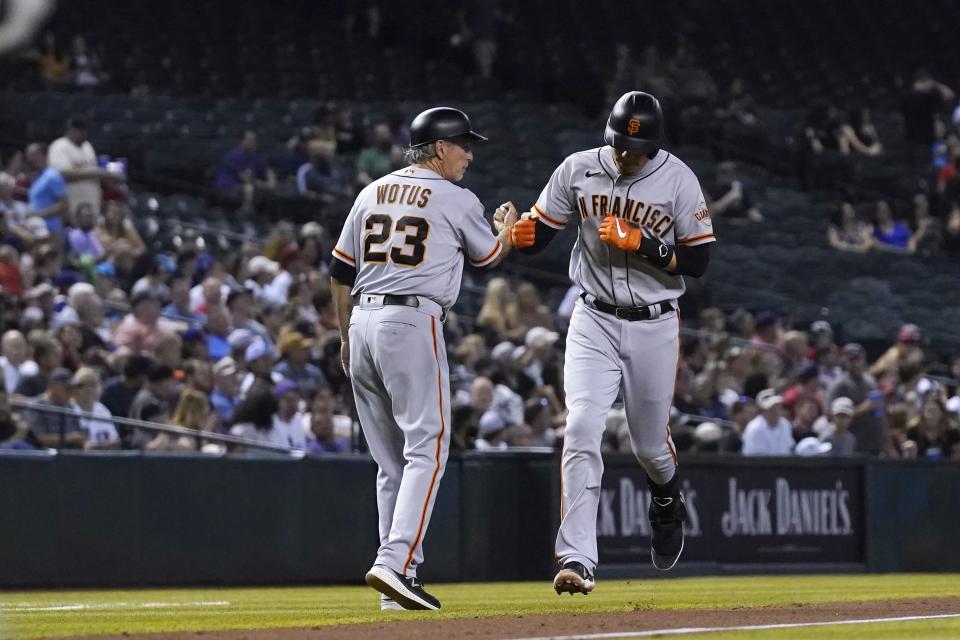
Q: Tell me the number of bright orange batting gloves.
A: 2